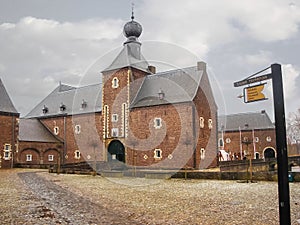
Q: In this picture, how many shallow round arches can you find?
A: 2